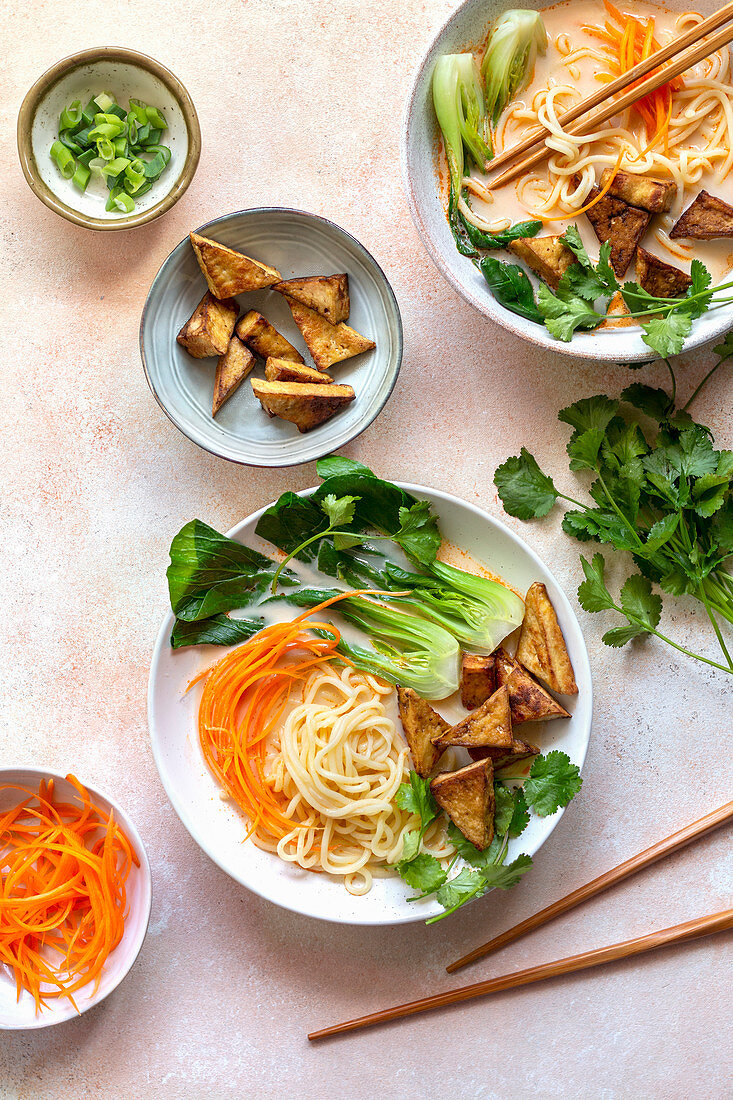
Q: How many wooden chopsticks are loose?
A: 2